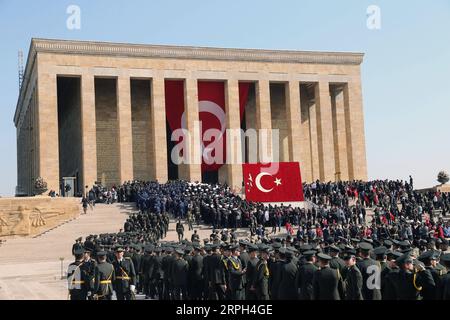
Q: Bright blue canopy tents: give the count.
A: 0